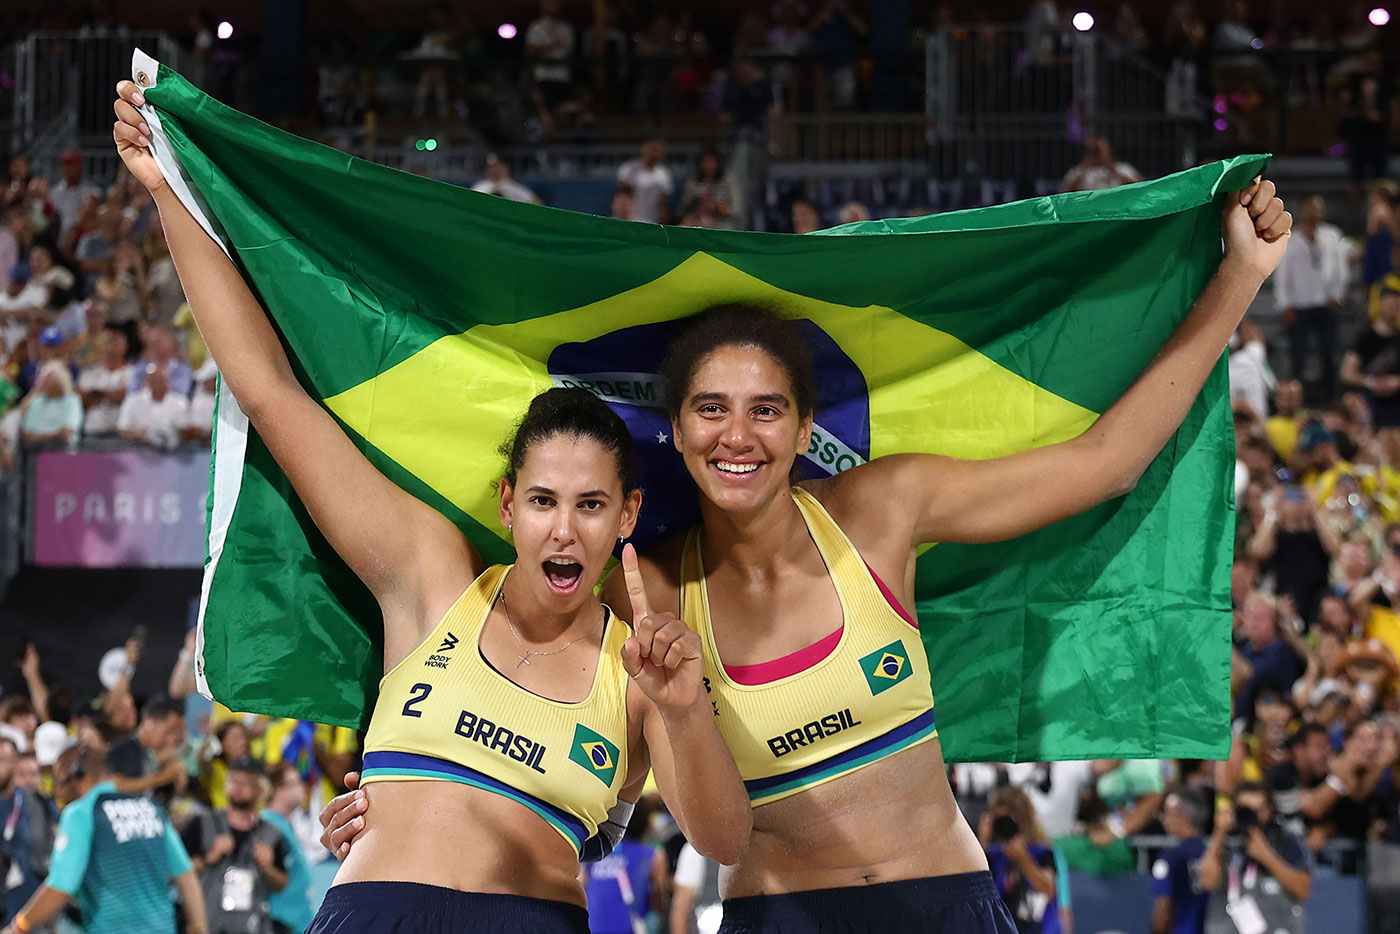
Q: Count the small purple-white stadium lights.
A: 4